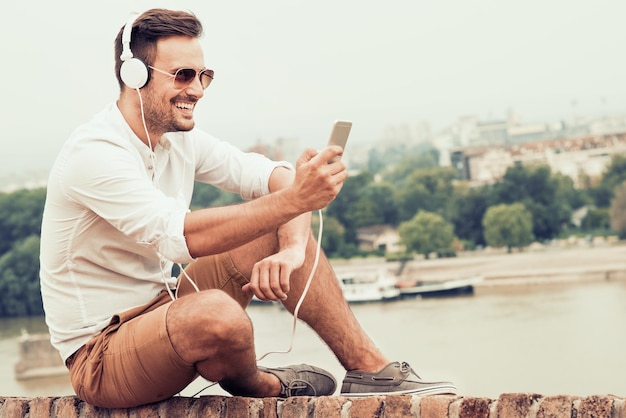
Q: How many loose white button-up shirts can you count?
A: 1